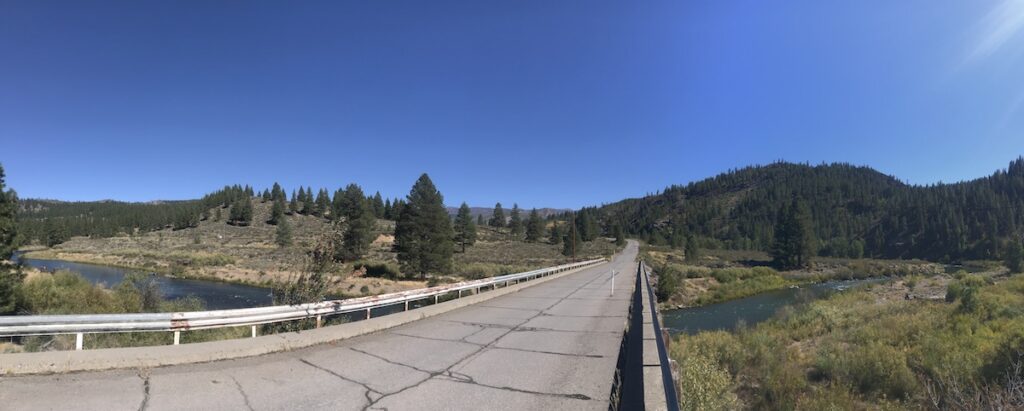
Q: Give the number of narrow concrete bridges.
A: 1